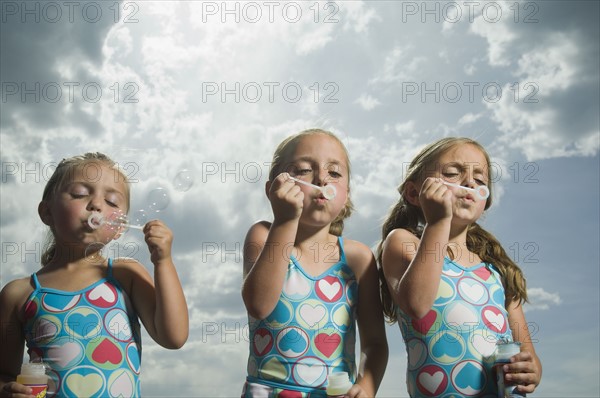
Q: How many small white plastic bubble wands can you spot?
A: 3